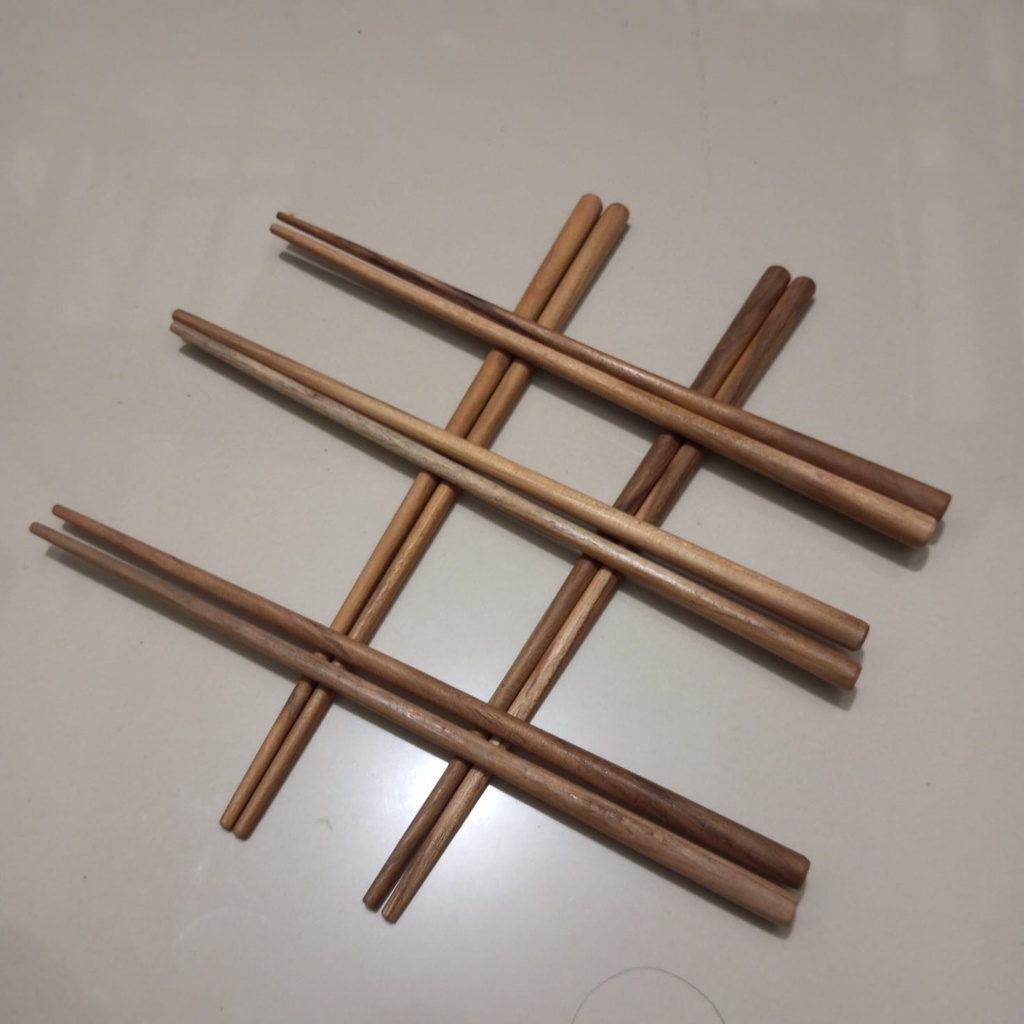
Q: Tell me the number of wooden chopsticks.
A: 10